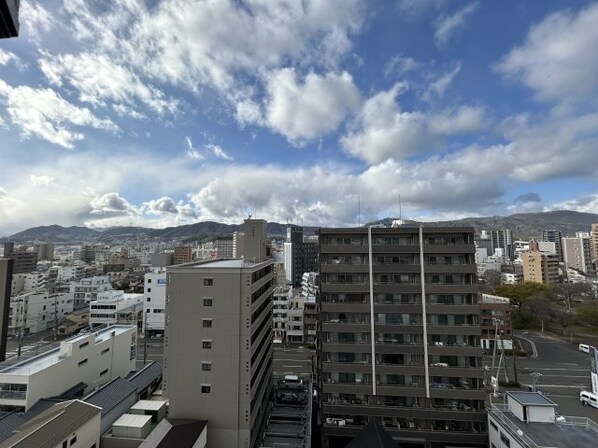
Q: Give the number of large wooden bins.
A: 0